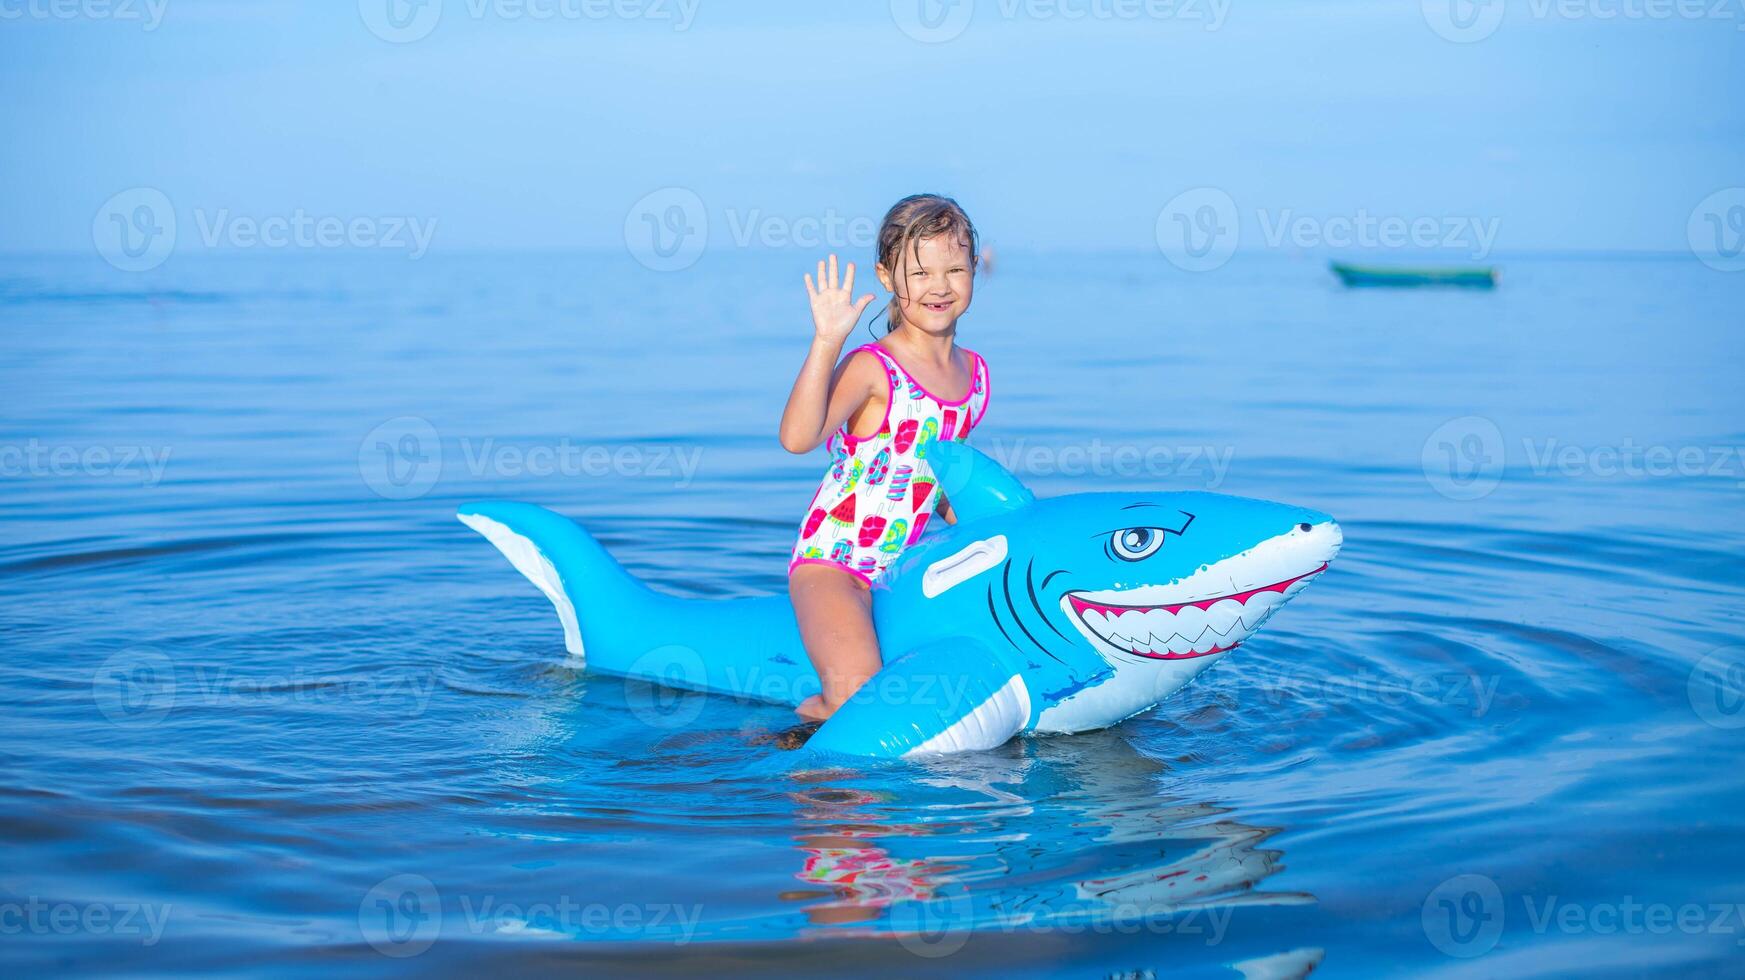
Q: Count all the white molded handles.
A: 1